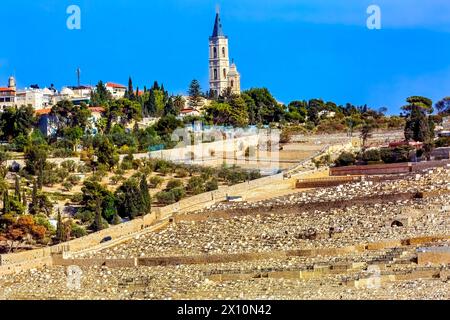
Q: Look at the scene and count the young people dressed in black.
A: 0